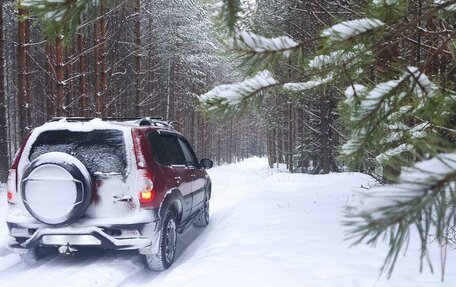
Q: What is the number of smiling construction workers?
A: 0